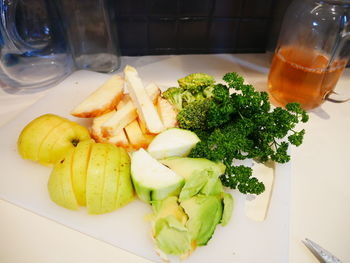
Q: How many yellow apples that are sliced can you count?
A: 2